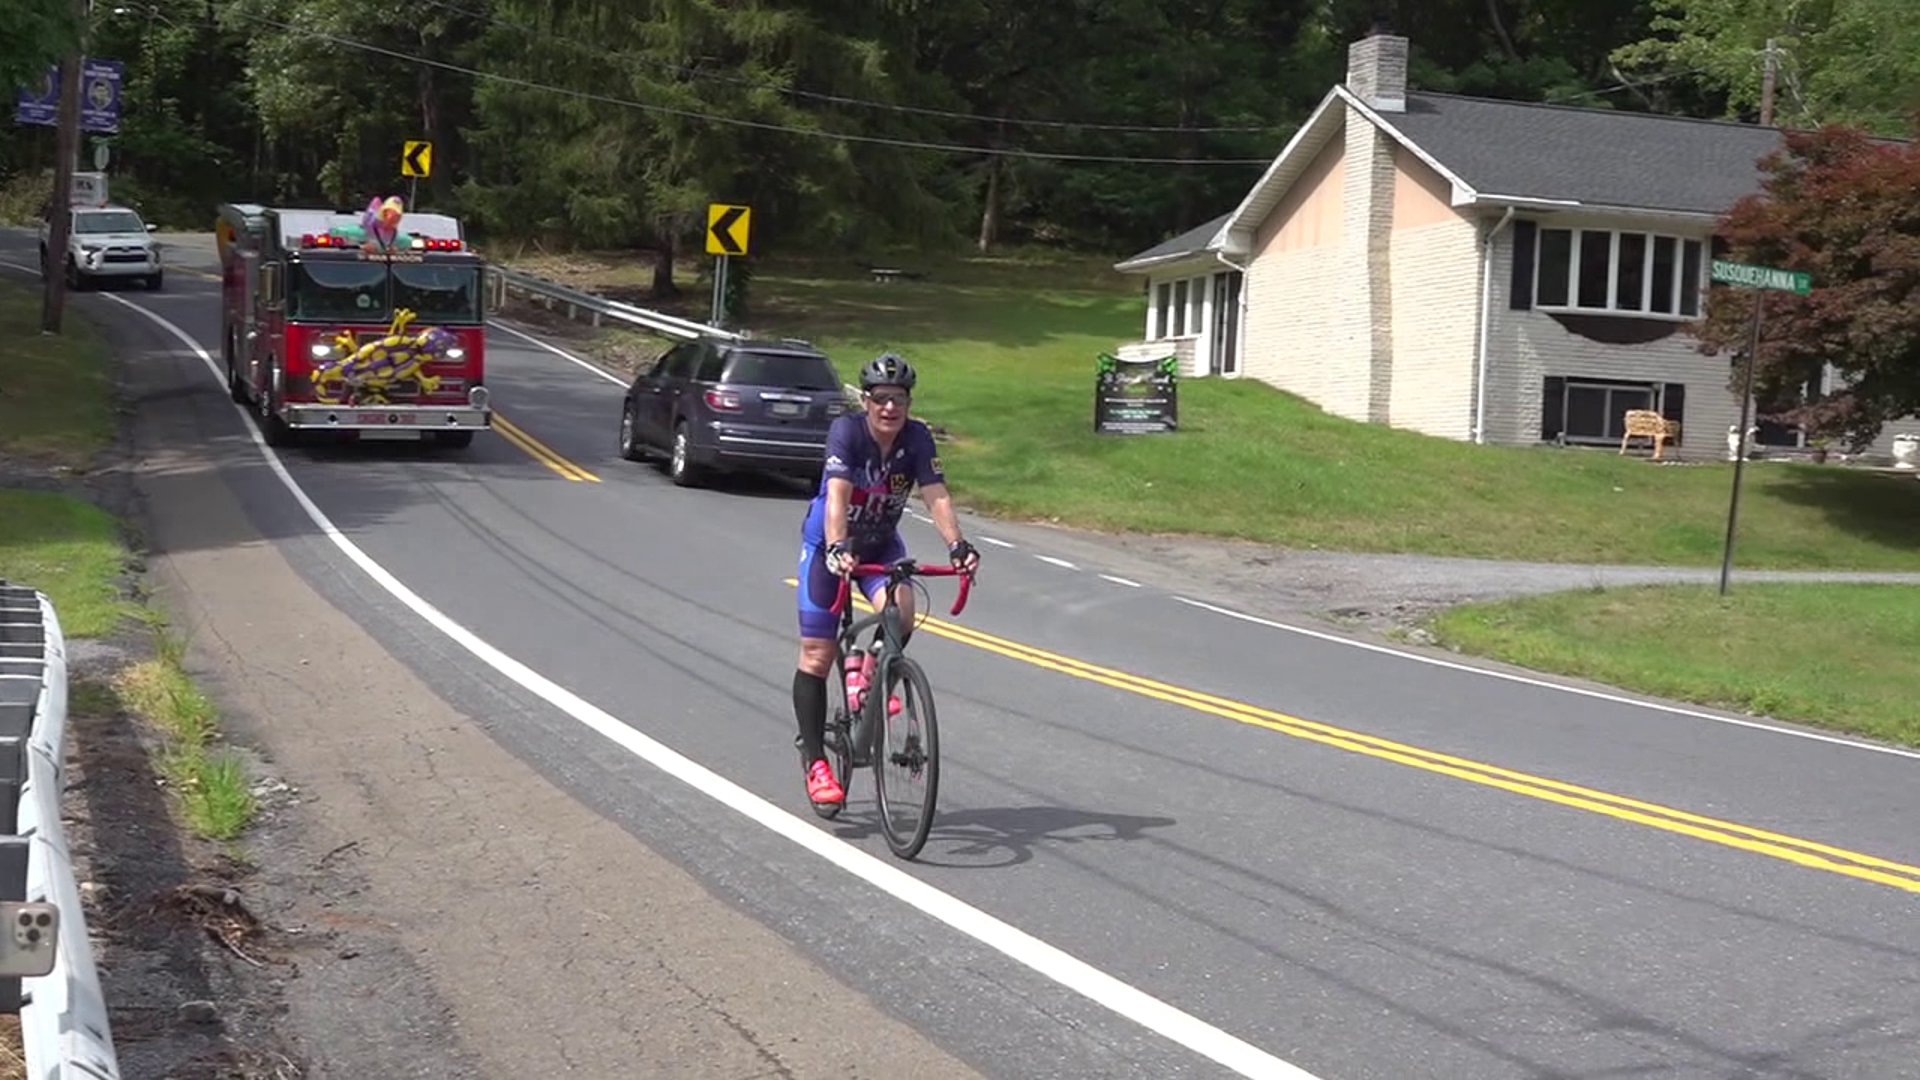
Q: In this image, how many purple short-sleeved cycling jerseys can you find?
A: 1